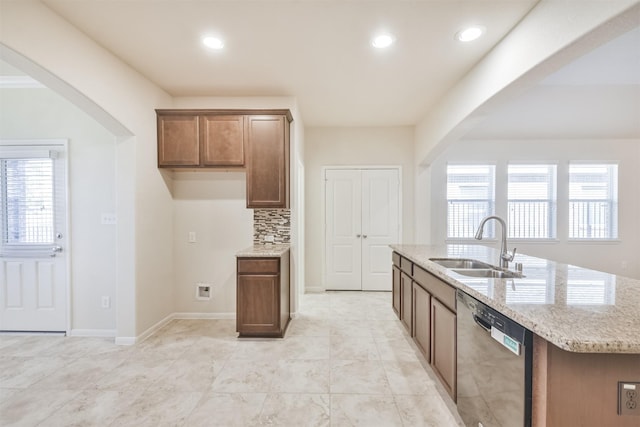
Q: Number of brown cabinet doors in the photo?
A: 8